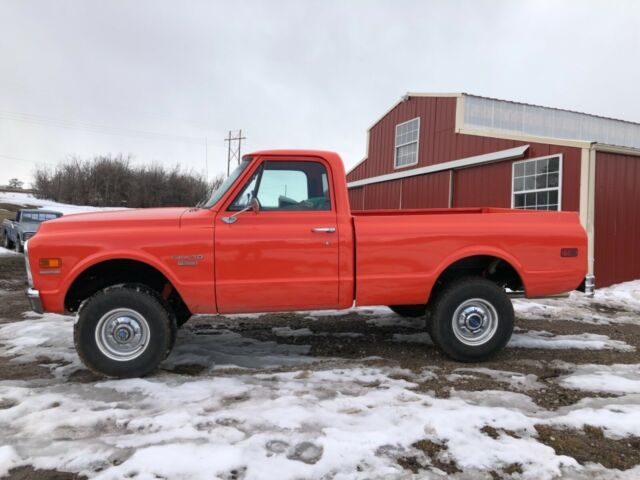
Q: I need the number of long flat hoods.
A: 1